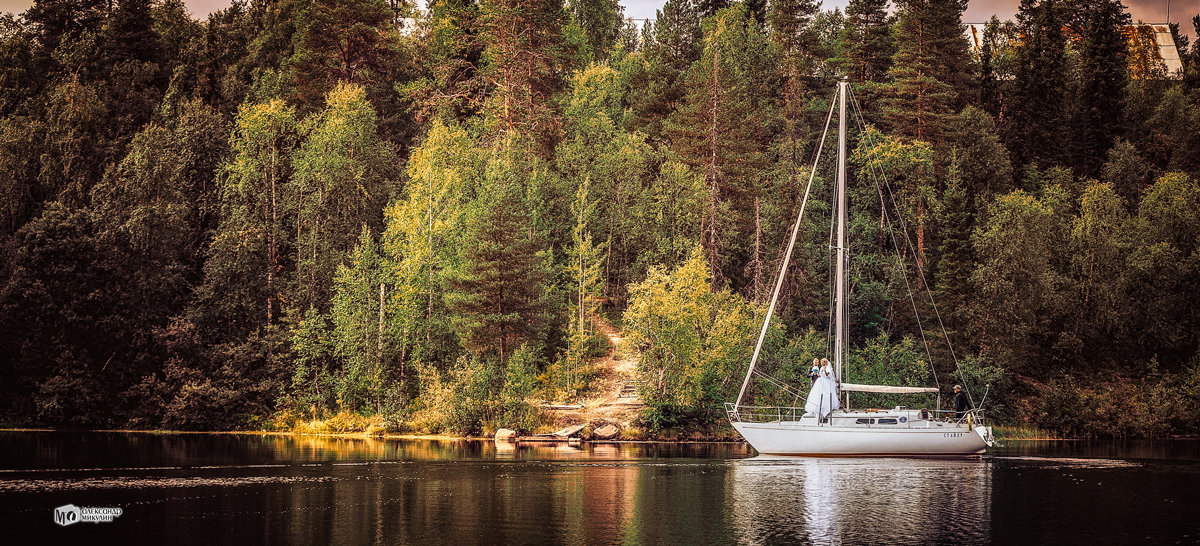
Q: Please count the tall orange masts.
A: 0